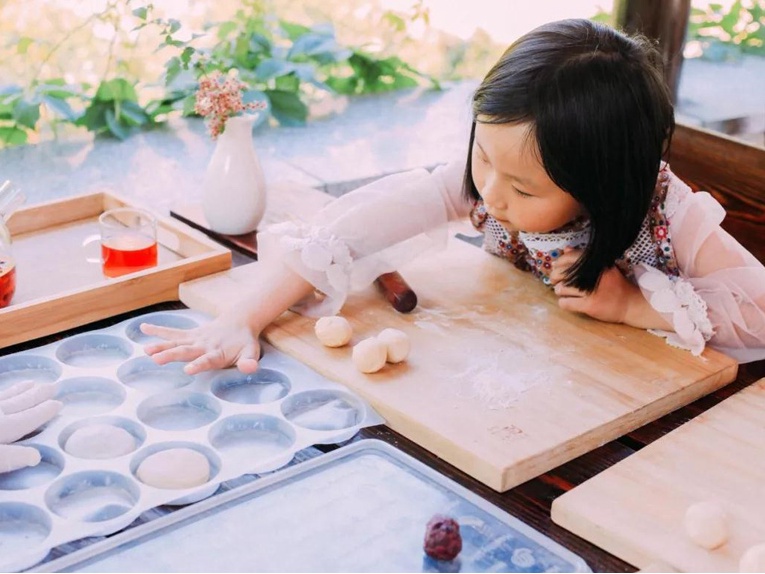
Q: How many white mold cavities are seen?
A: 14